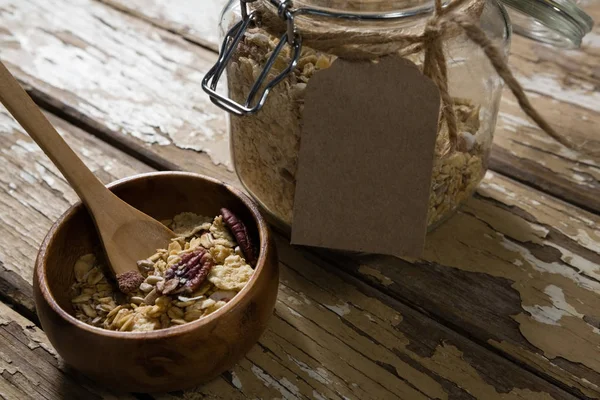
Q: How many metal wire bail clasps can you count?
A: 1